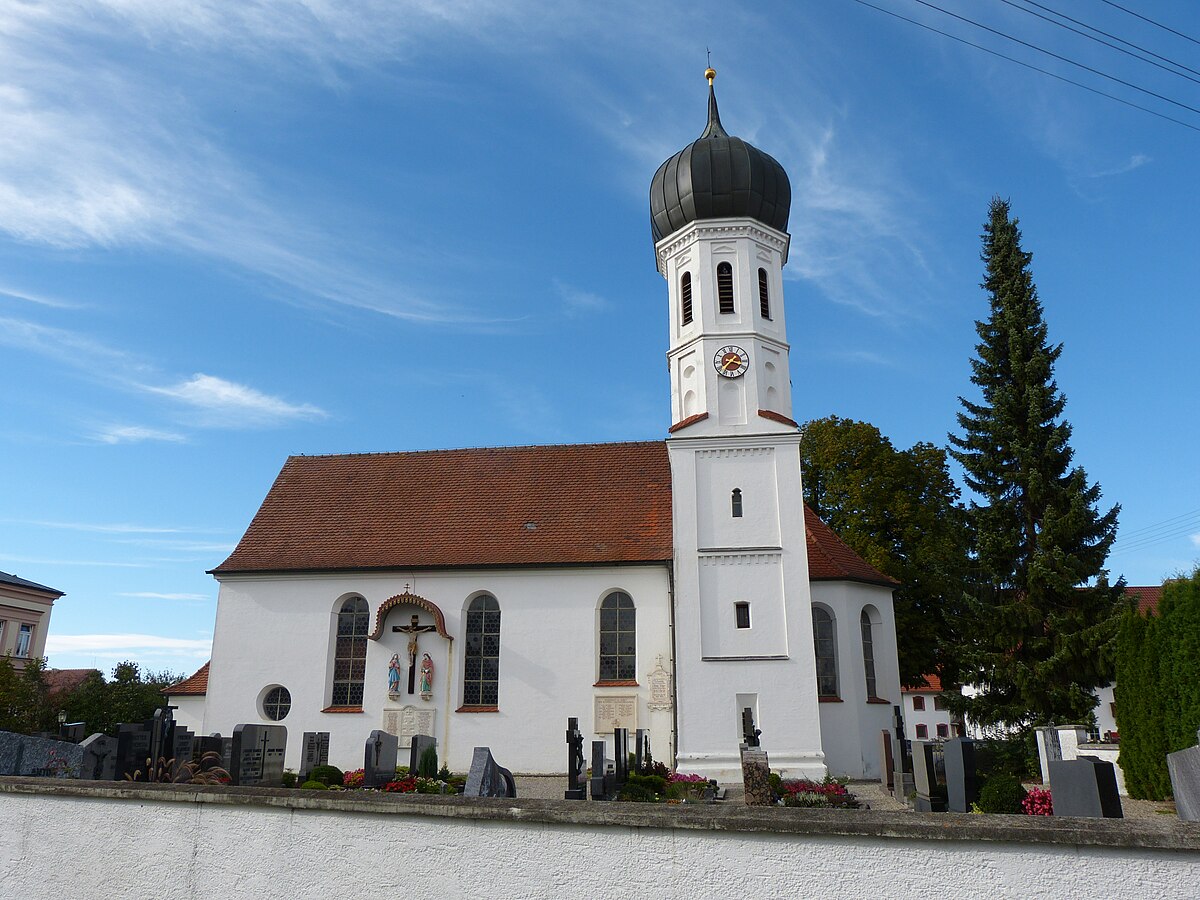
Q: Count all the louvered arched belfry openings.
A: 3